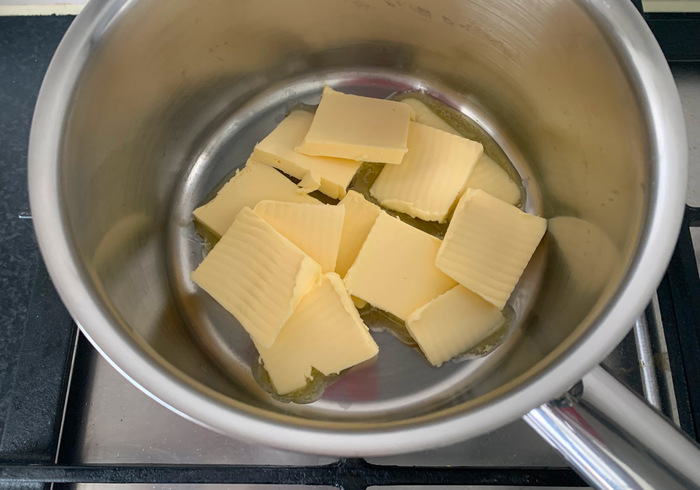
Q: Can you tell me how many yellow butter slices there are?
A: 12